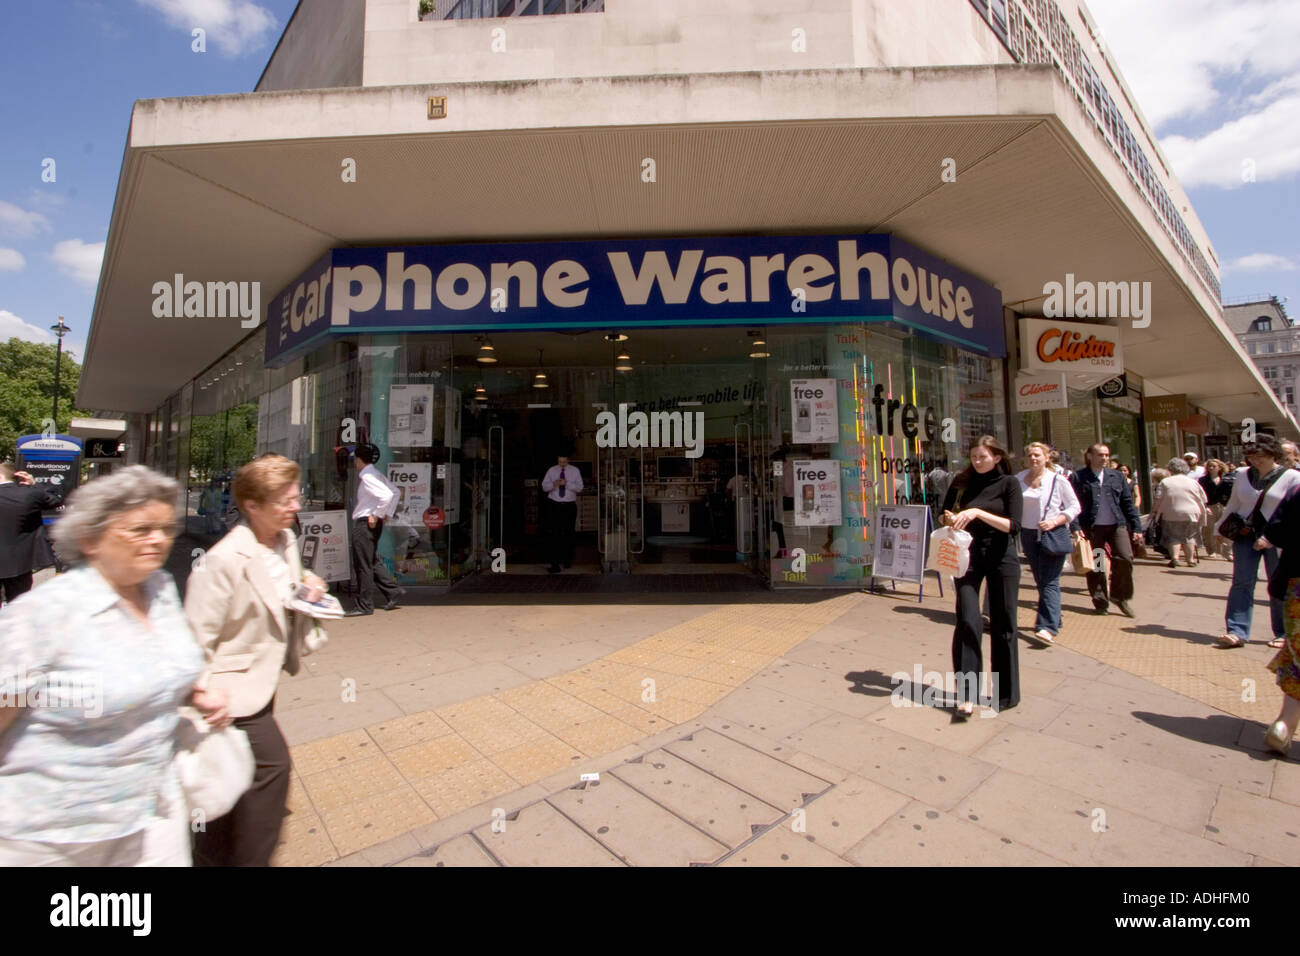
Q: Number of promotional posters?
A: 6